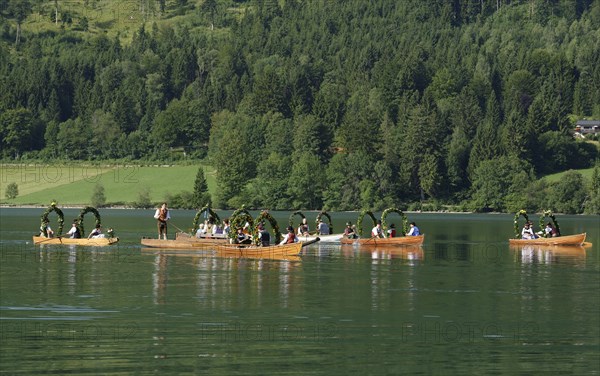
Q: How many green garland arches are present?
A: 12